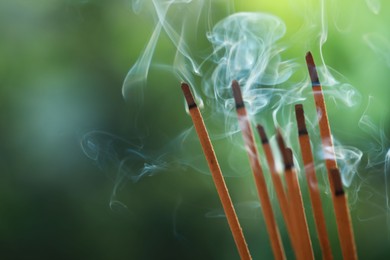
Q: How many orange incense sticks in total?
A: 8